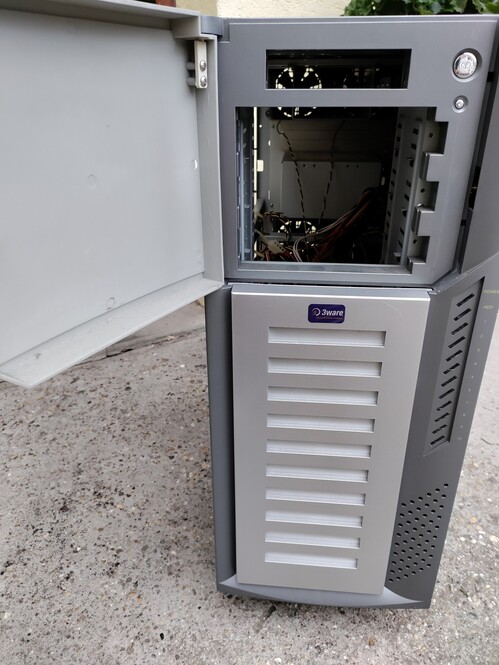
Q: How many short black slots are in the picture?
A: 12